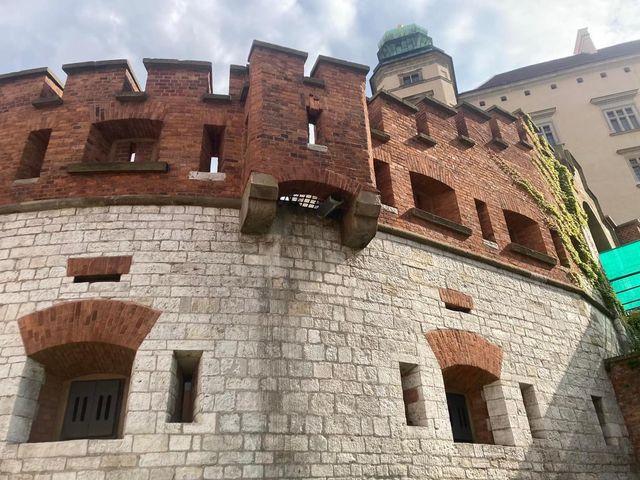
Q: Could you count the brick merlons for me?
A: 11